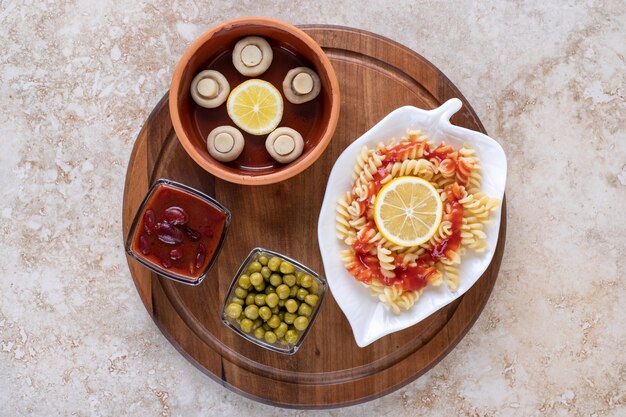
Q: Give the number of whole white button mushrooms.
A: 5